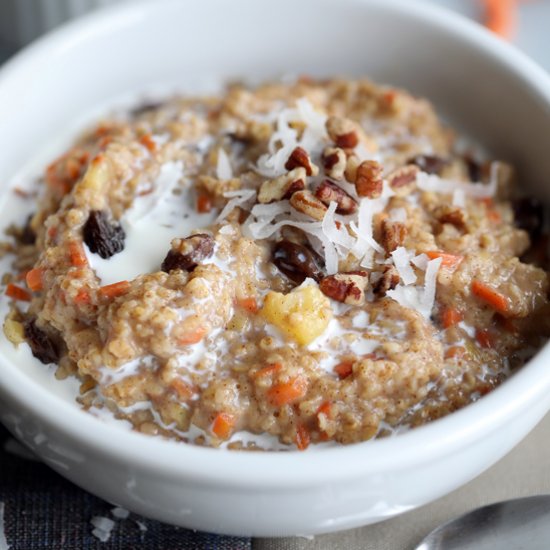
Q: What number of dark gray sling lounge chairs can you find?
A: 0